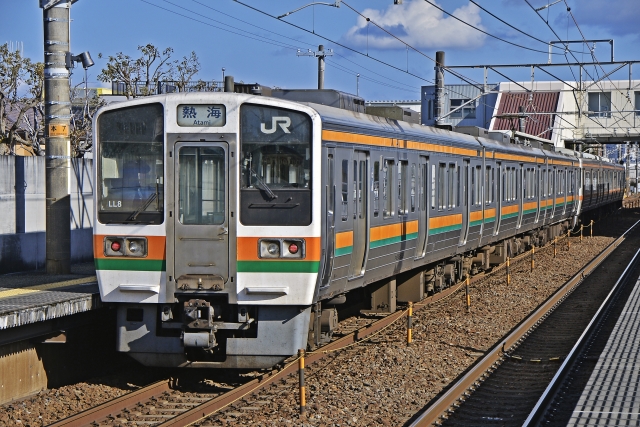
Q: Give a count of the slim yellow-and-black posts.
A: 9